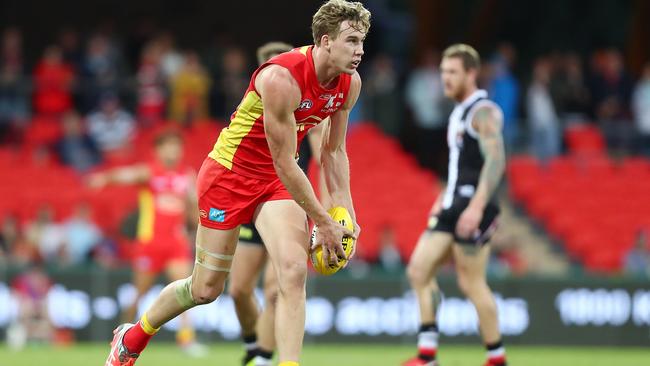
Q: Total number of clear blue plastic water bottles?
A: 0